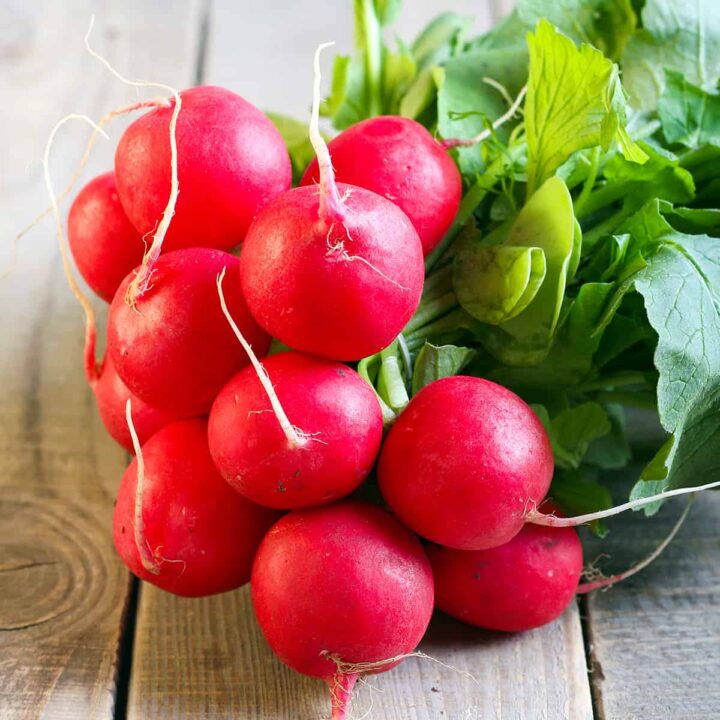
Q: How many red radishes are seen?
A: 11